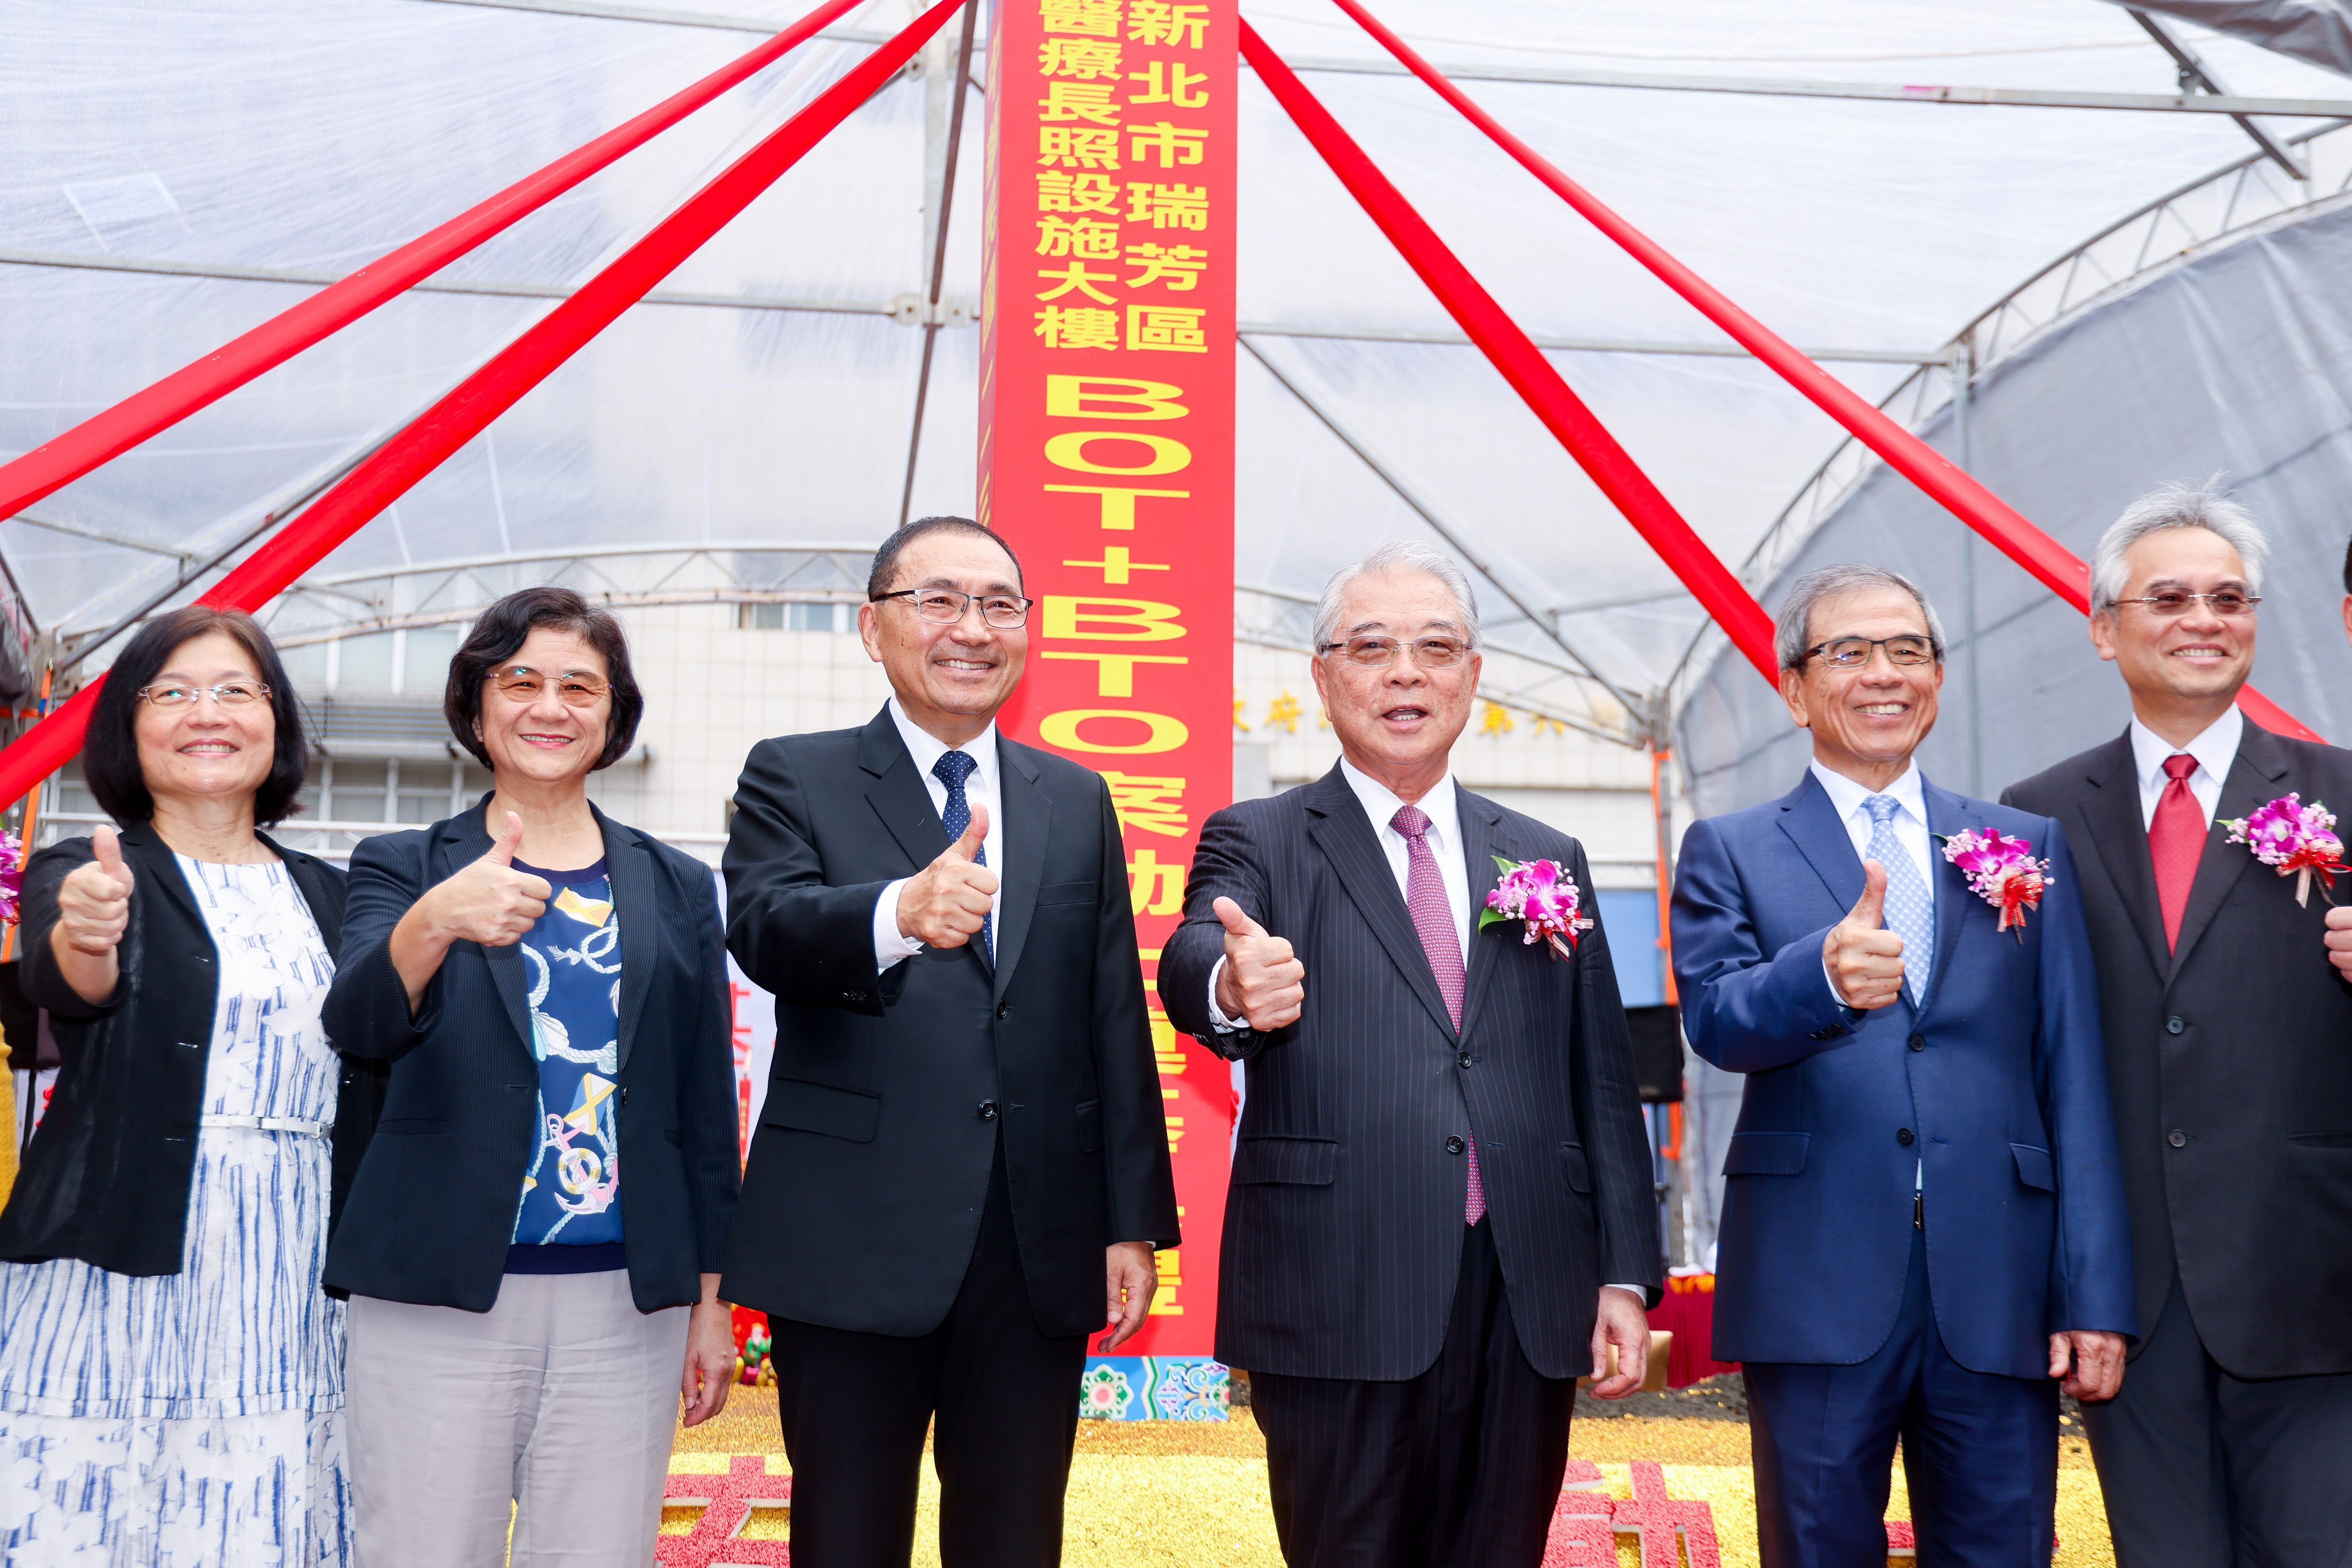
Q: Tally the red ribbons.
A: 4